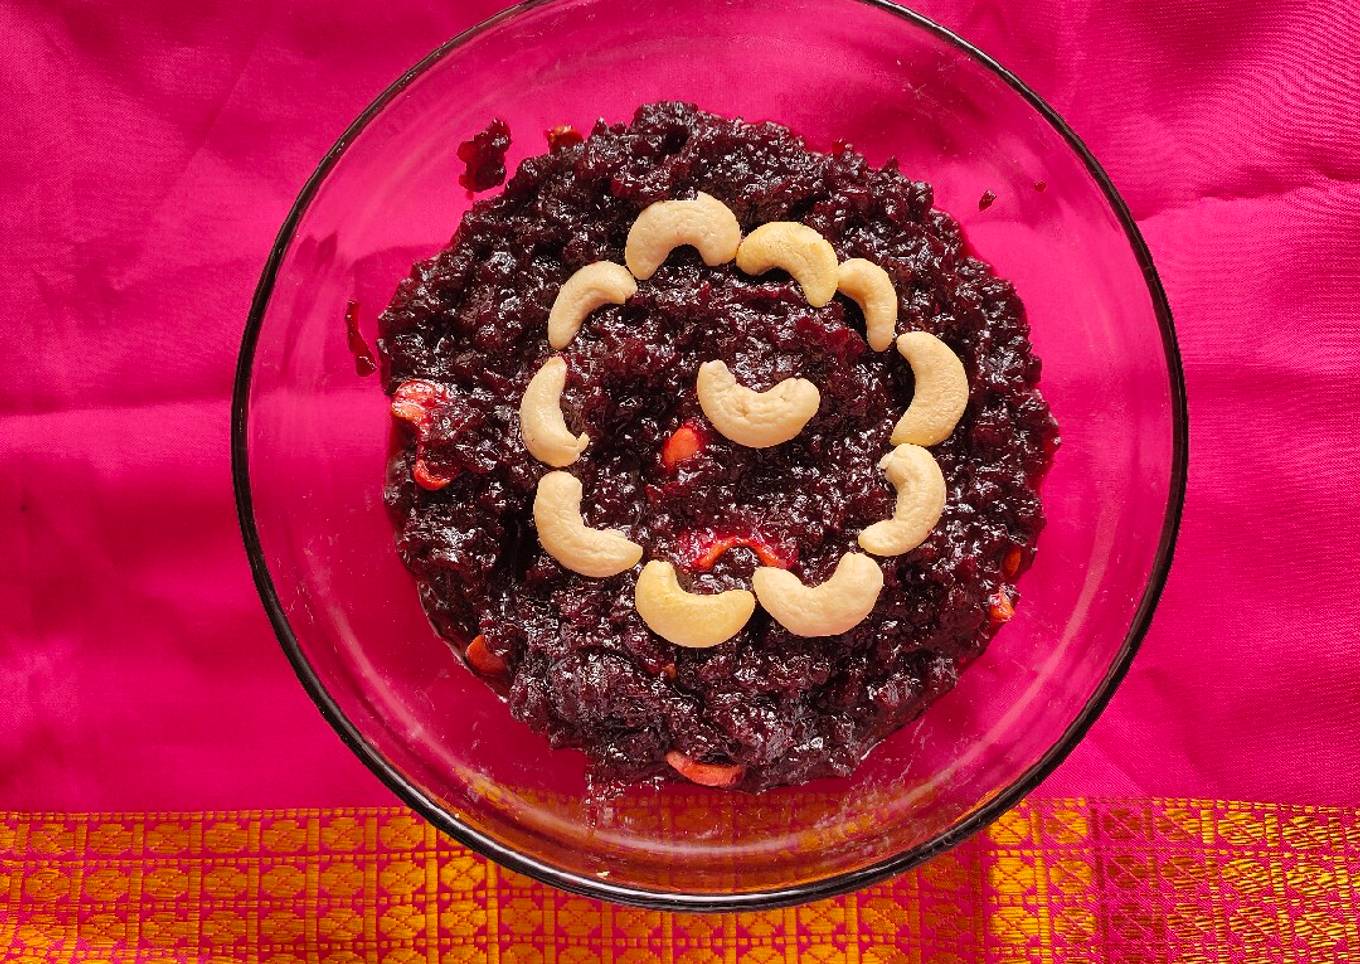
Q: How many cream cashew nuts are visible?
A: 11